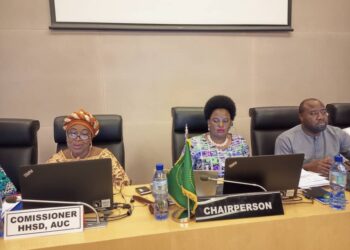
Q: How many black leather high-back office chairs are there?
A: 5